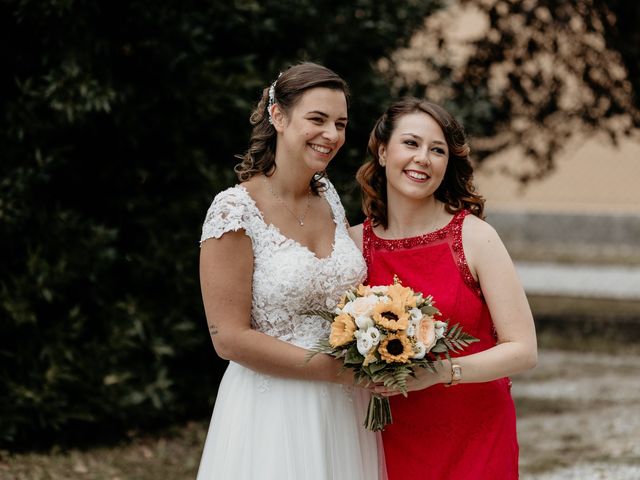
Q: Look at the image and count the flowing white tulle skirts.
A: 1